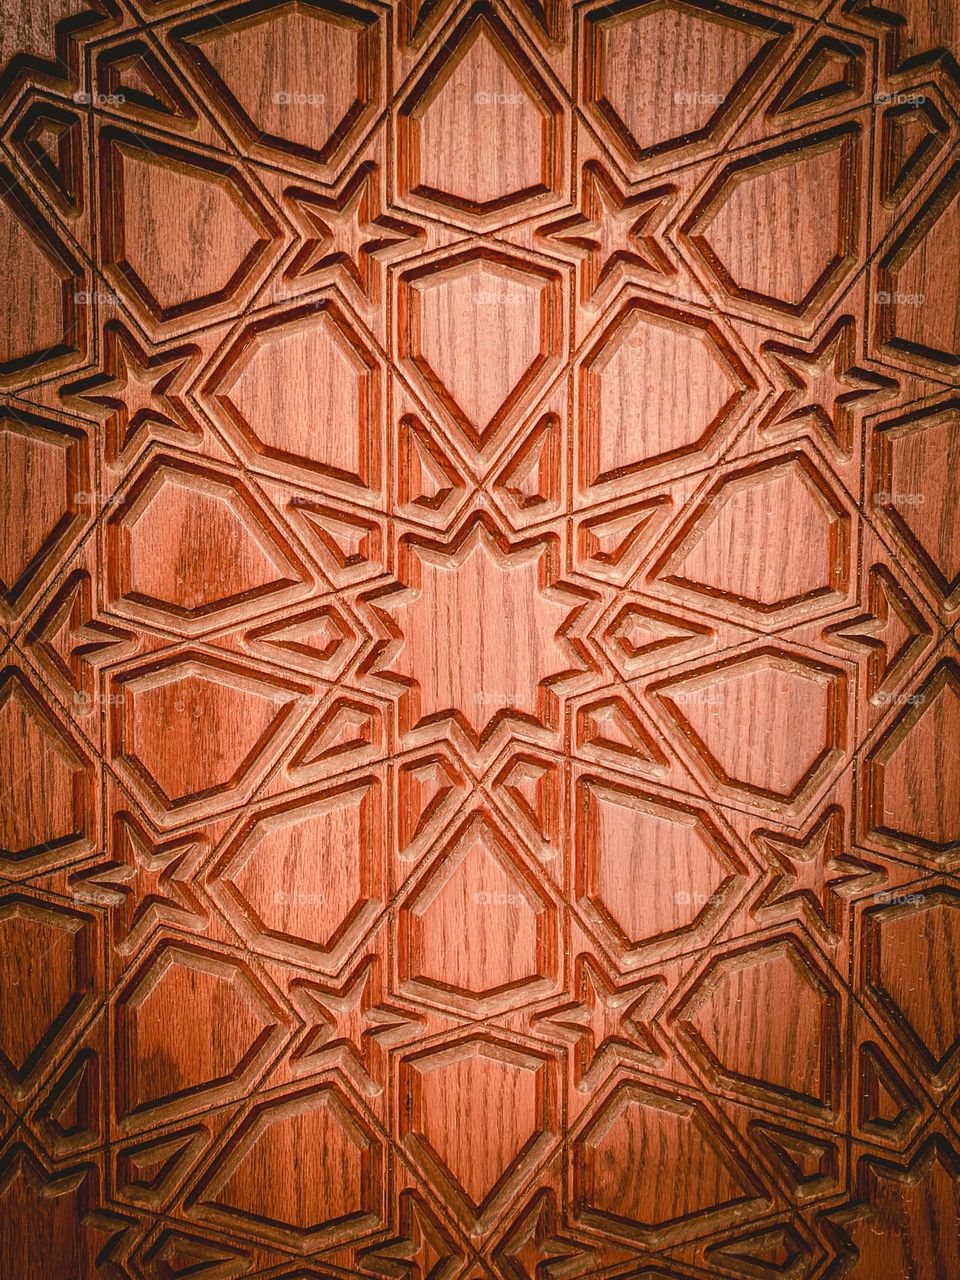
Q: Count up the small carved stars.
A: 8